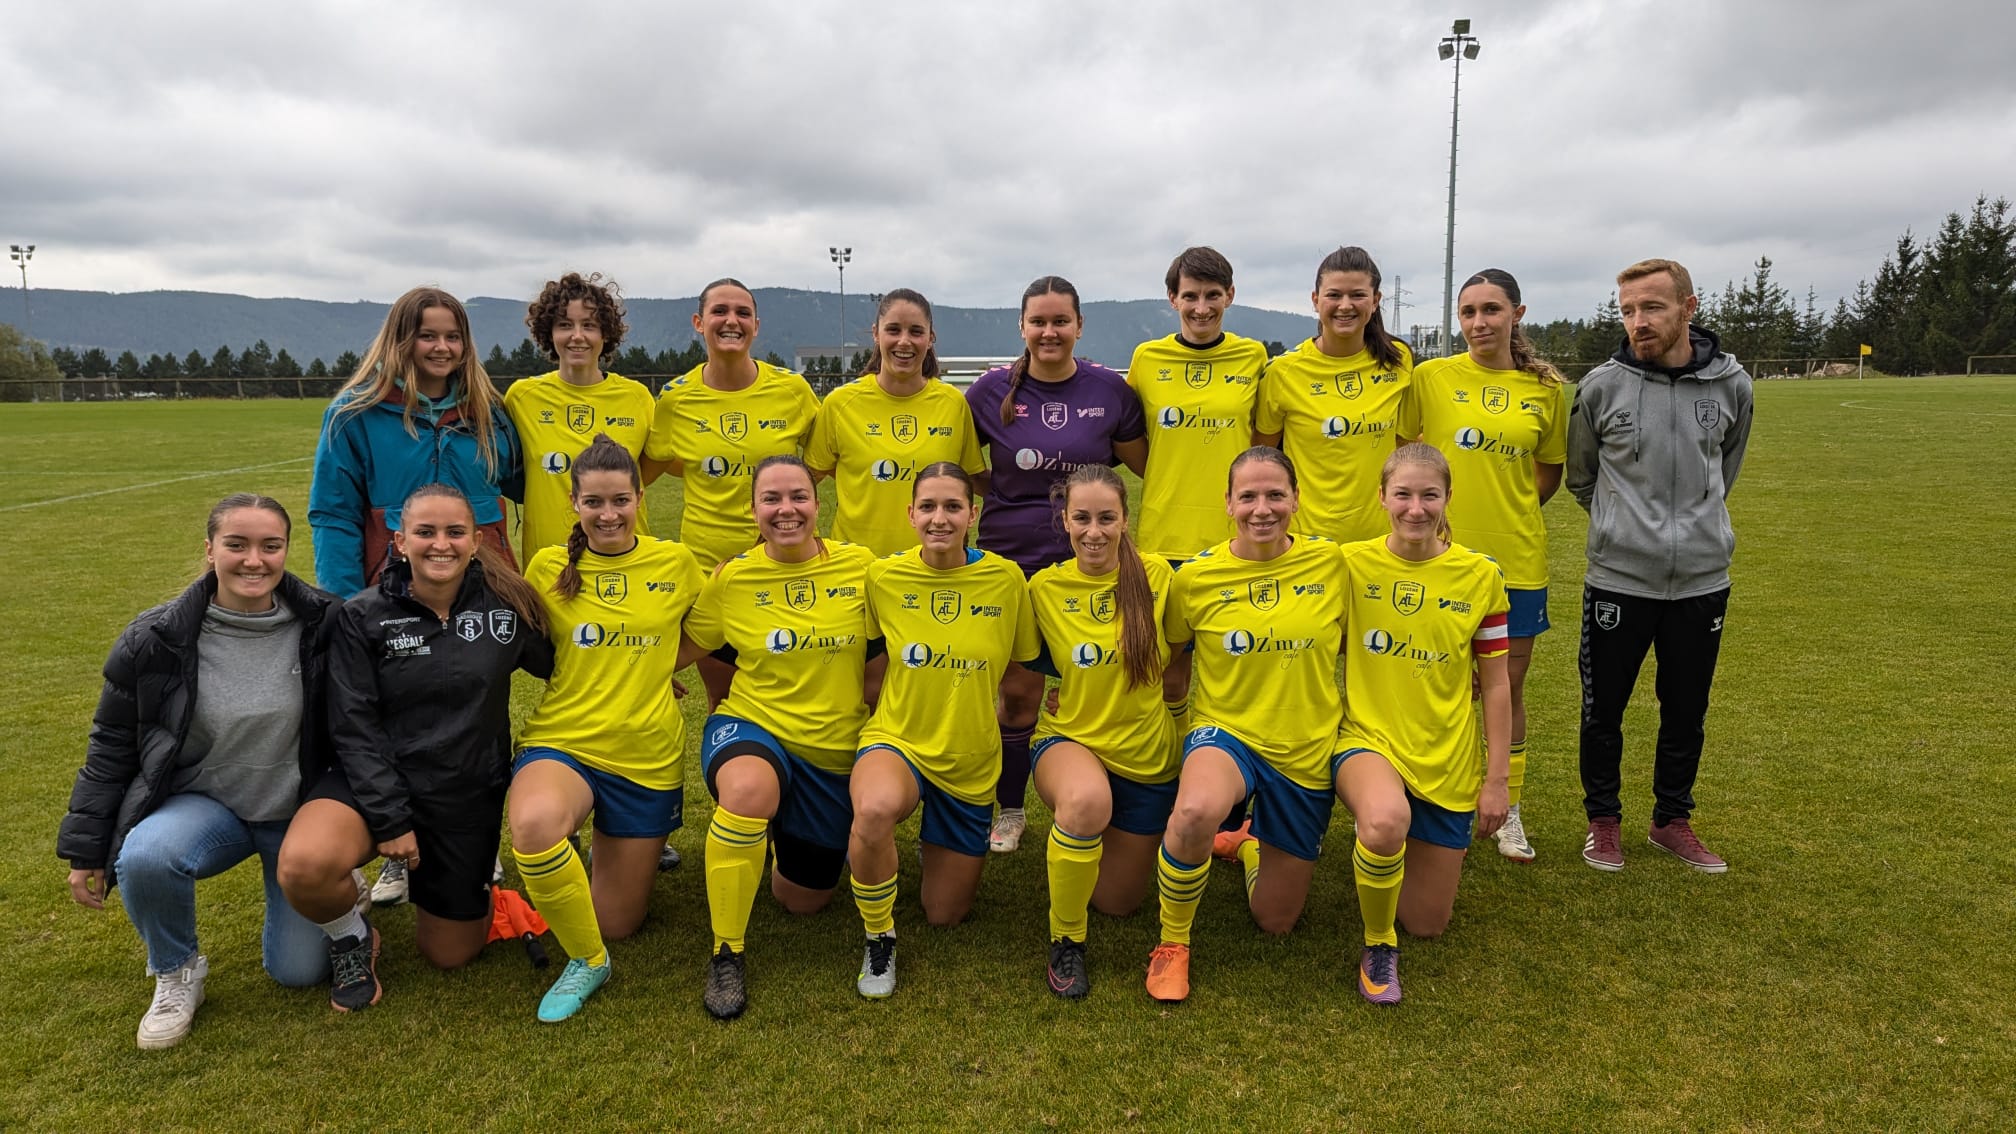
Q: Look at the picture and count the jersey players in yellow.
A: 12